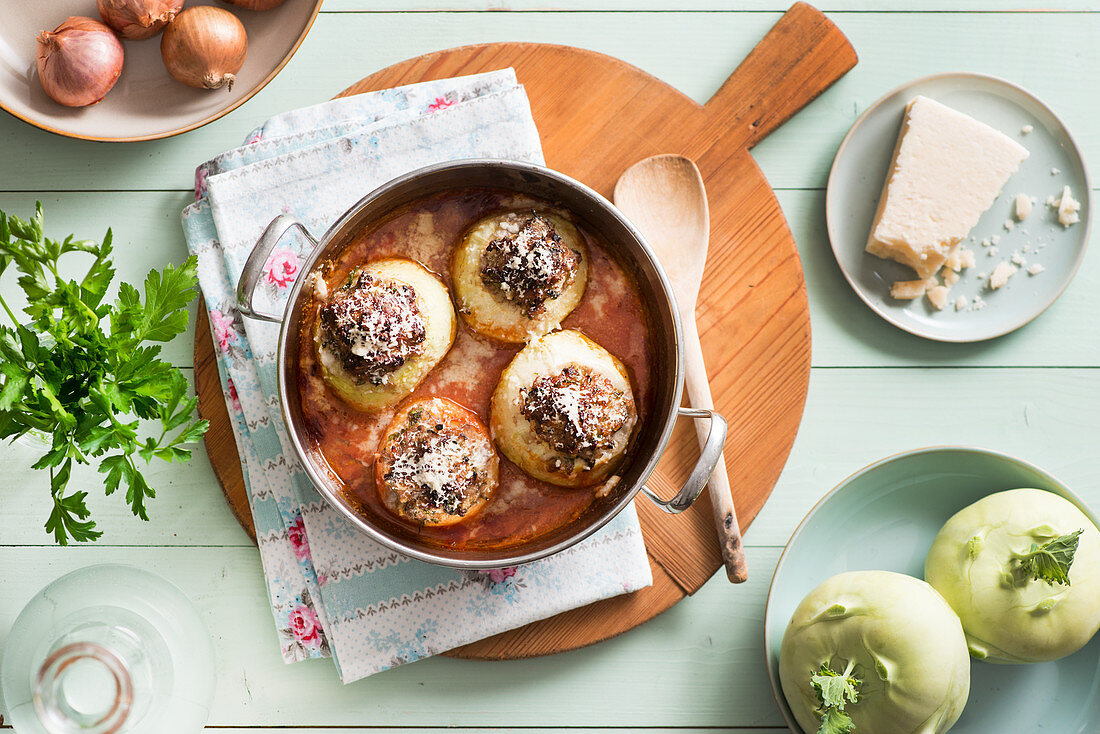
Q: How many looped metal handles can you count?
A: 2